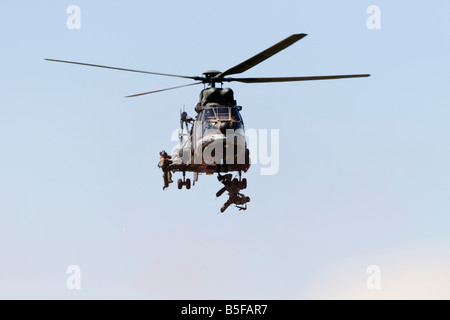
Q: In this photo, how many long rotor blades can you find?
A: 4